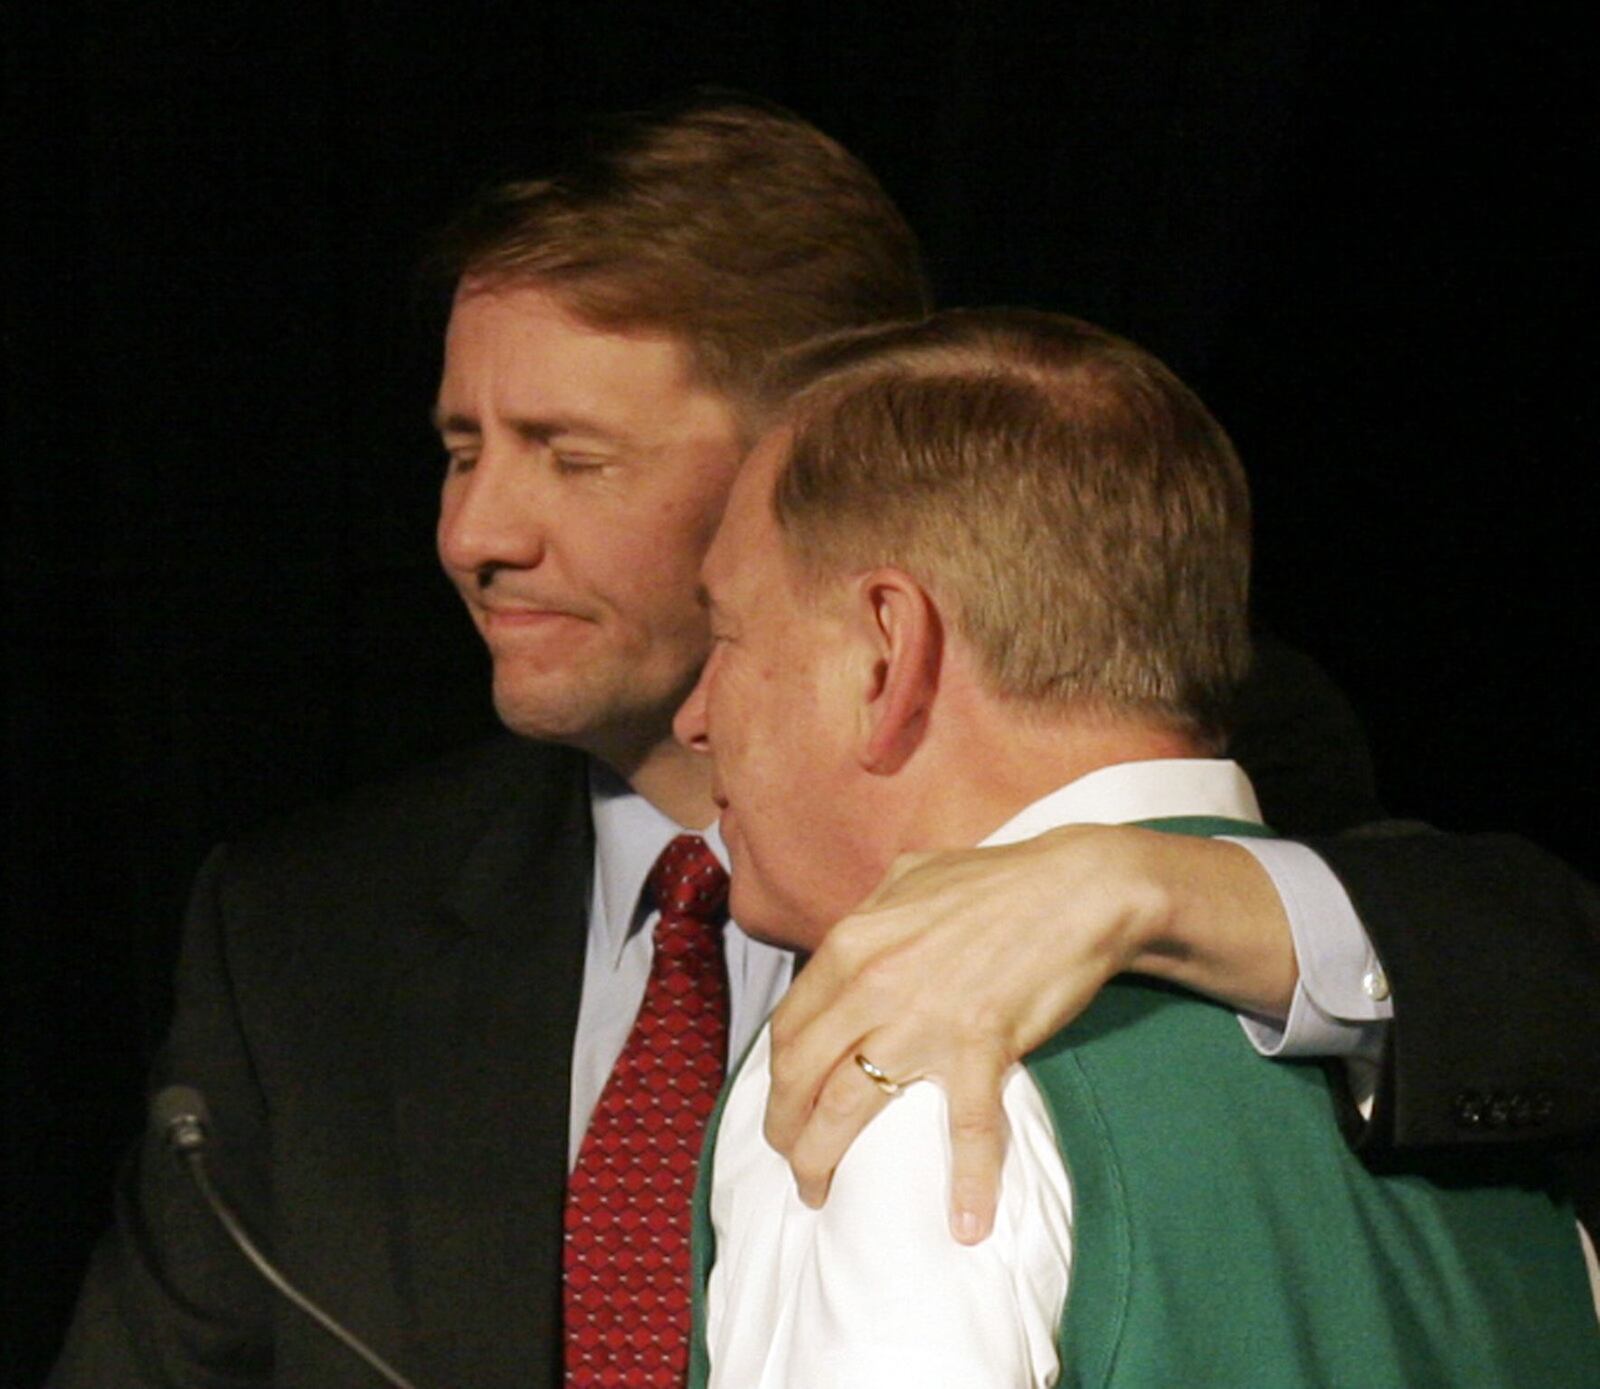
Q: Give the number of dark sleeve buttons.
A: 4